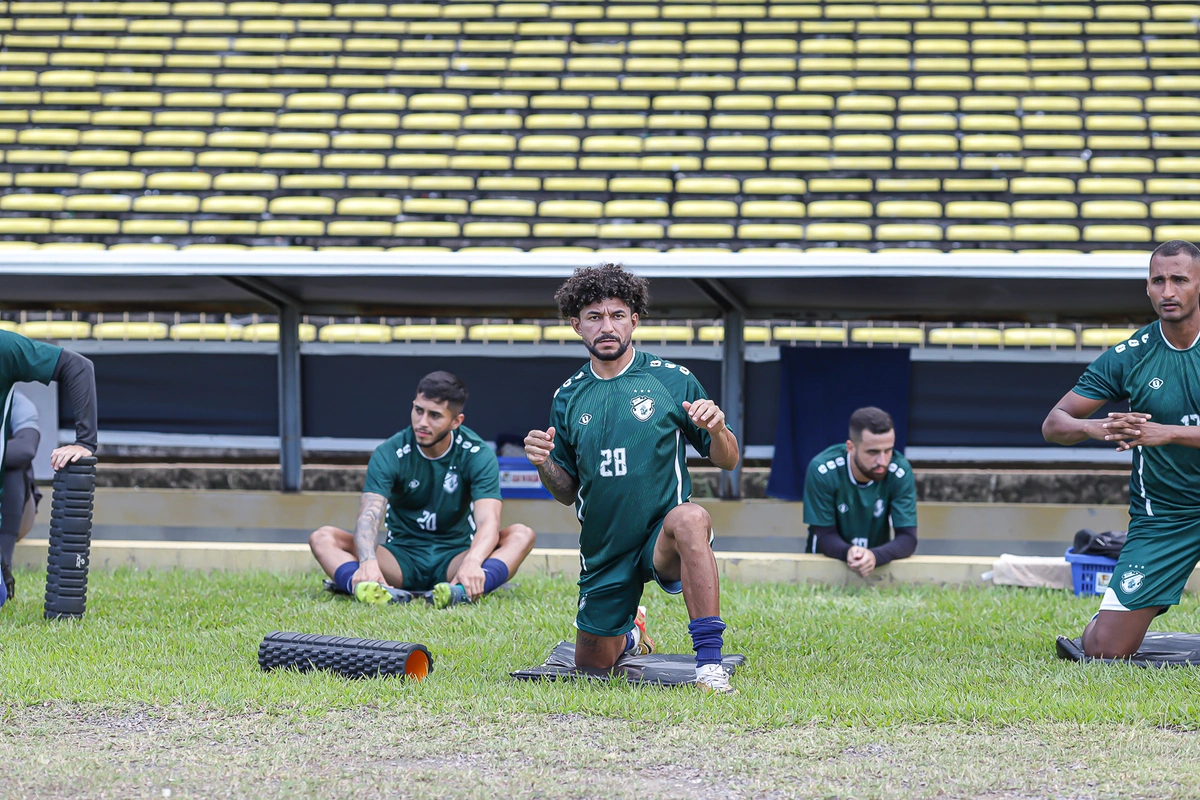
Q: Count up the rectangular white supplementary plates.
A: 0